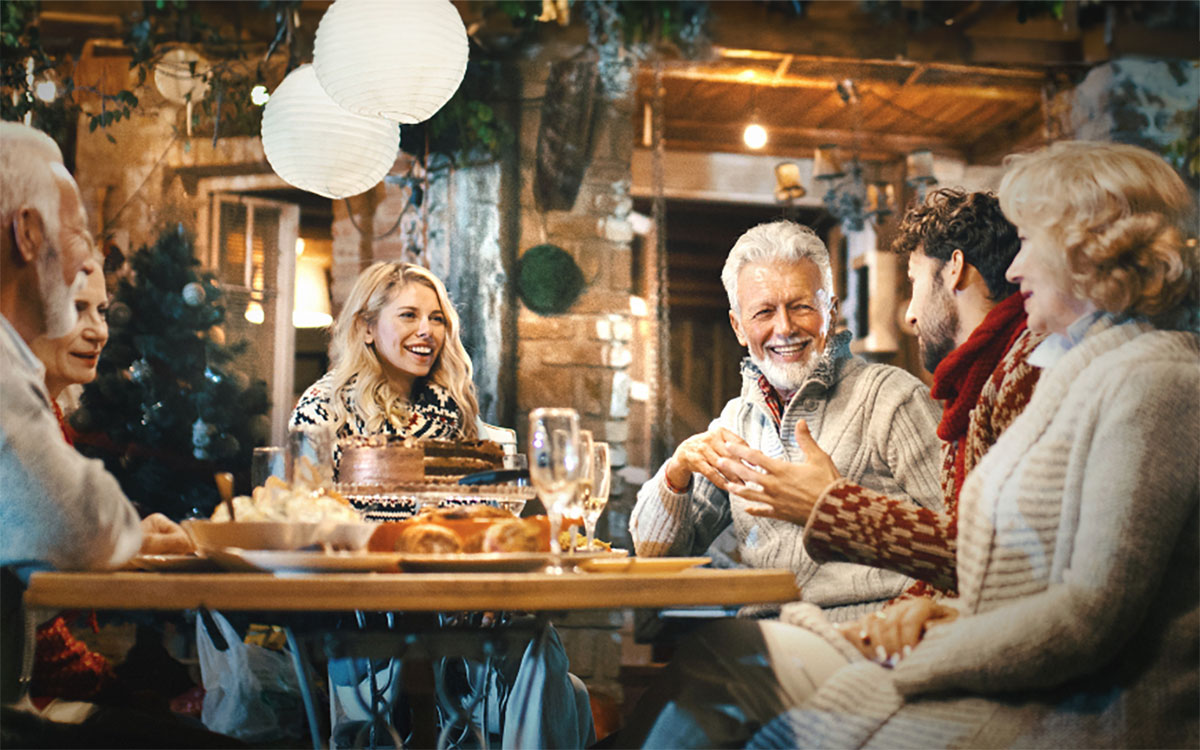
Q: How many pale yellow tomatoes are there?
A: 0